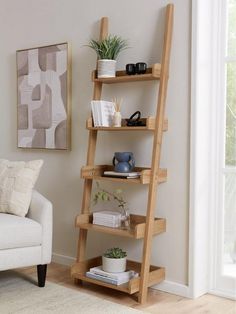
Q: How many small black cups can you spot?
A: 2